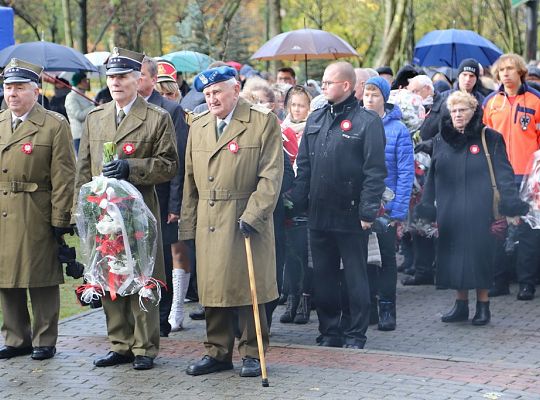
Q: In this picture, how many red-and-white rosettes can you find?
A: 5